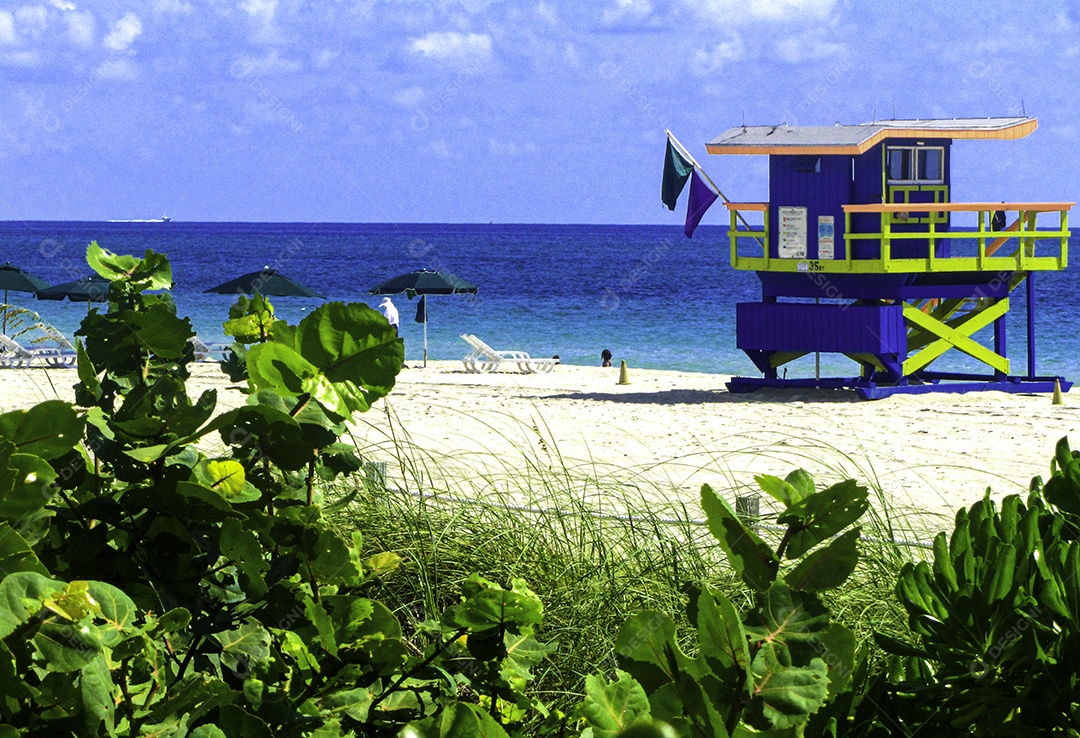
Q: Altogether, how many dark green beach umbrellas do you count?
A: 4